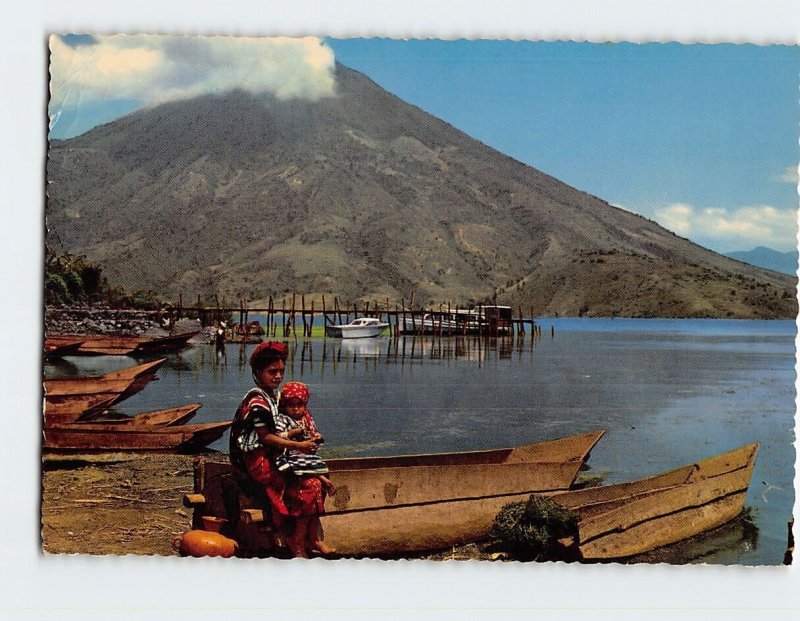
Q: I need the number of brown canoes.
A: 8